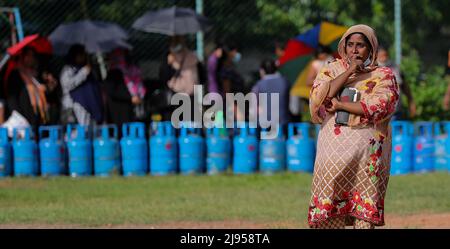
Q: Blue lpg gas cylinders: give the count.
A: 15